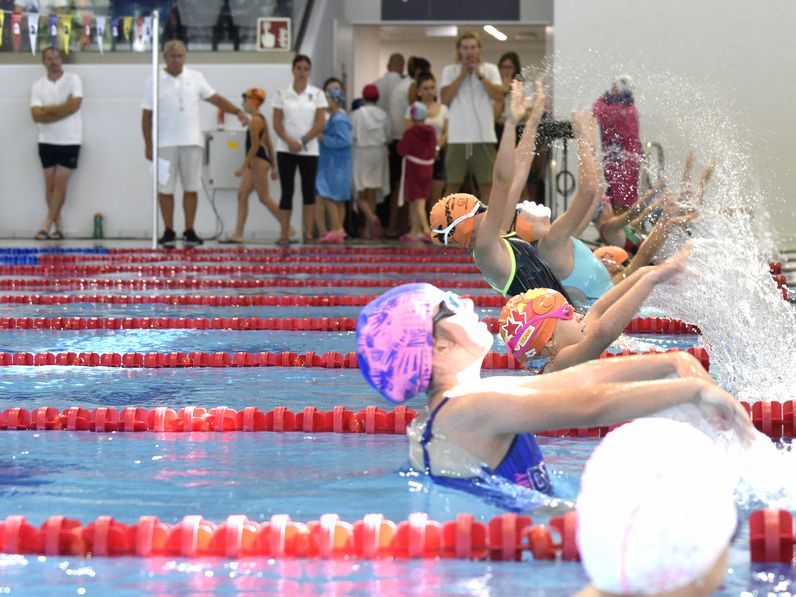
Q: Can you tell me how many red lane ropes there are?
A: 9